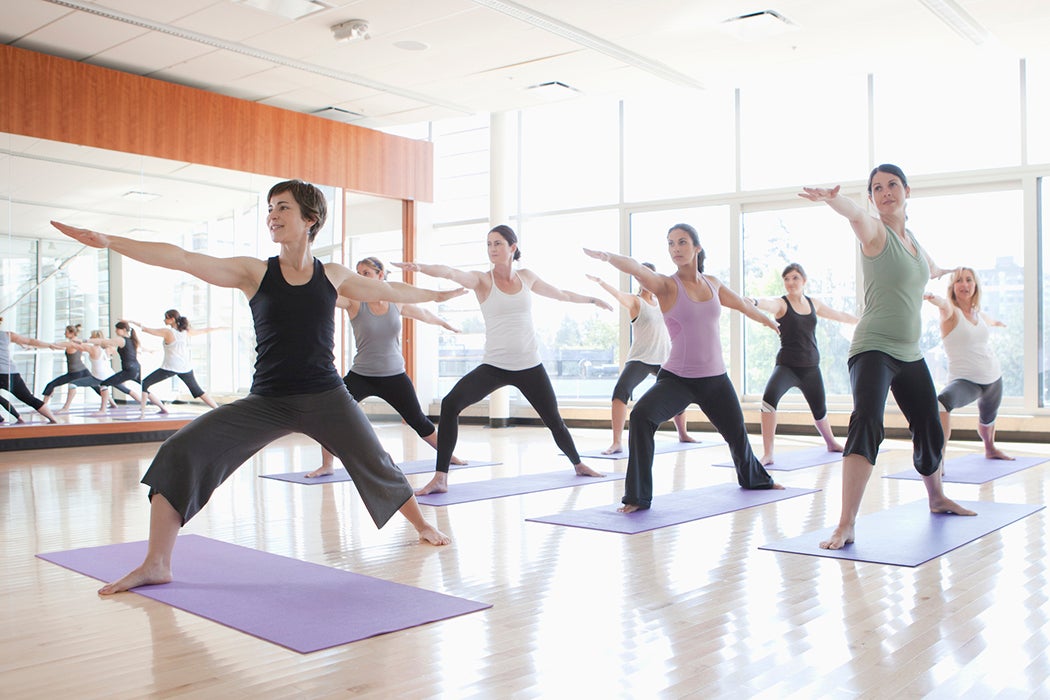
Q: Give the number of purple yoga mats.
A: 8